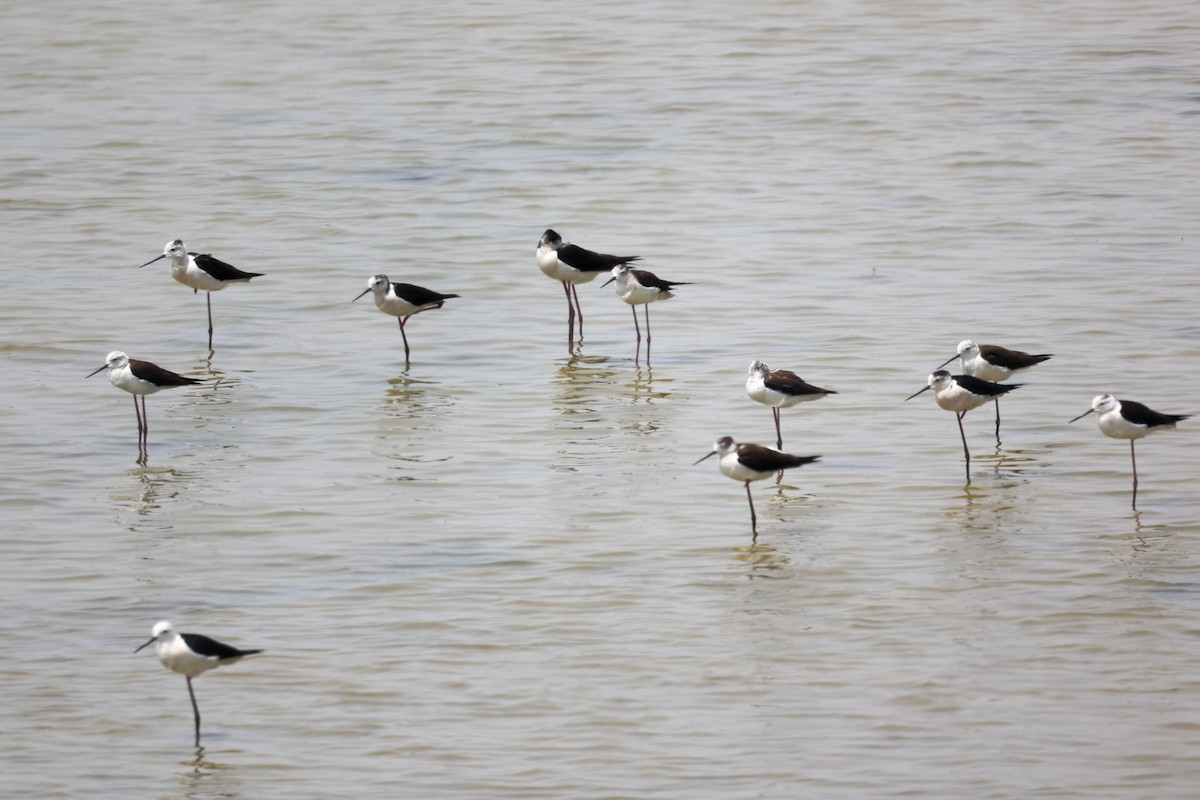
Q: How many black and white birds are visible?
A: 11